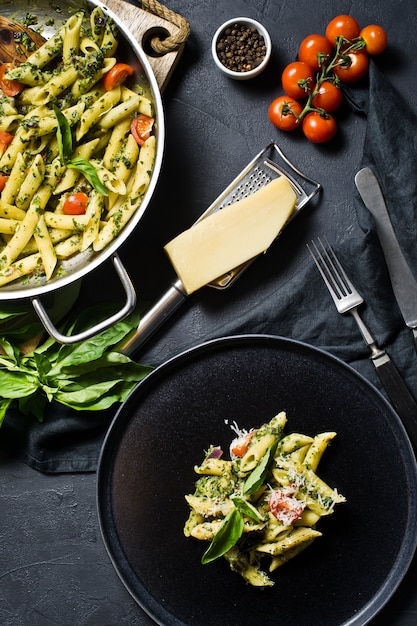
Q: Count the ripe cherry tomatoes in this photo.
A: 8